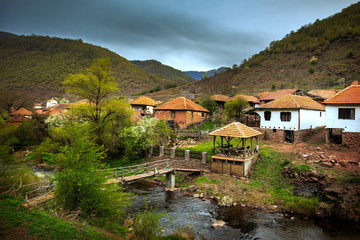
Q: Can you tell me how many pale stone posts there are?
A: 5